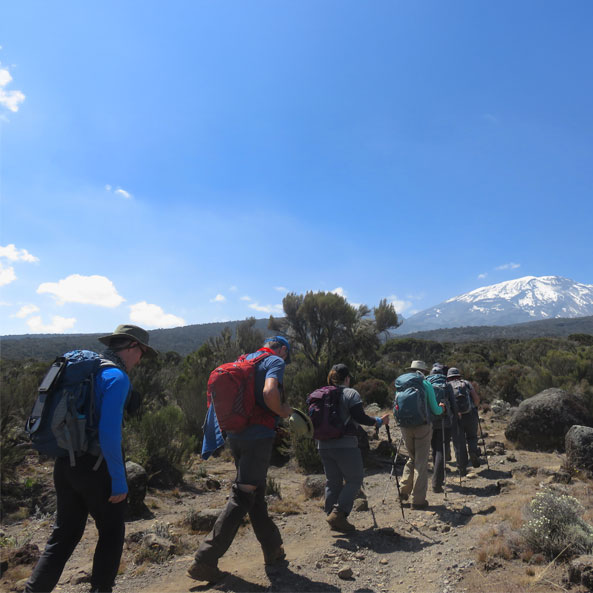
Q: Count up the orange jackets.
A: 0